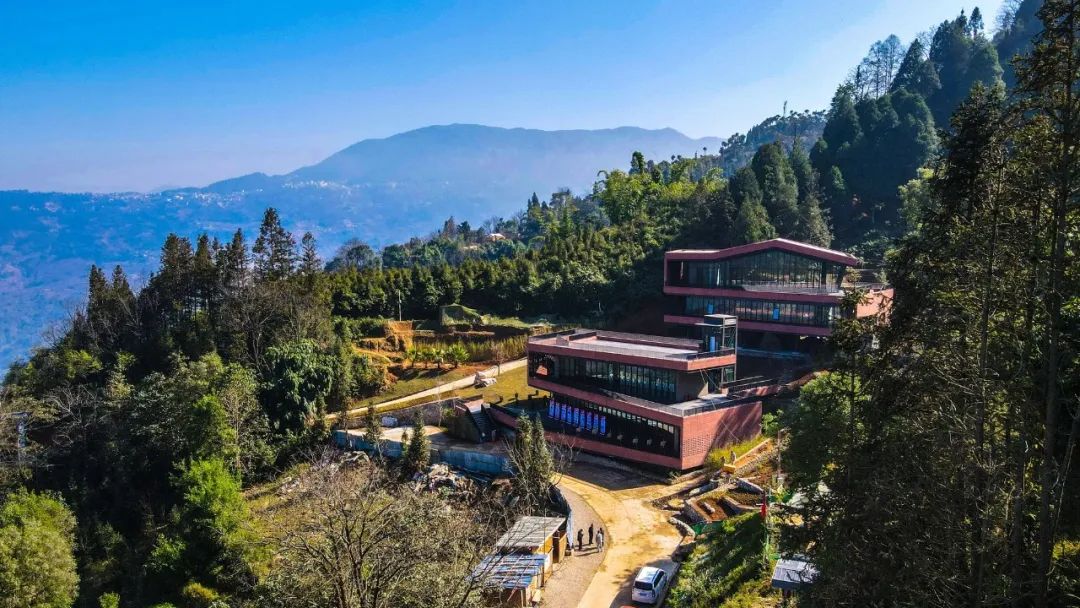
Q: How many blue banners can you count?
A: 9